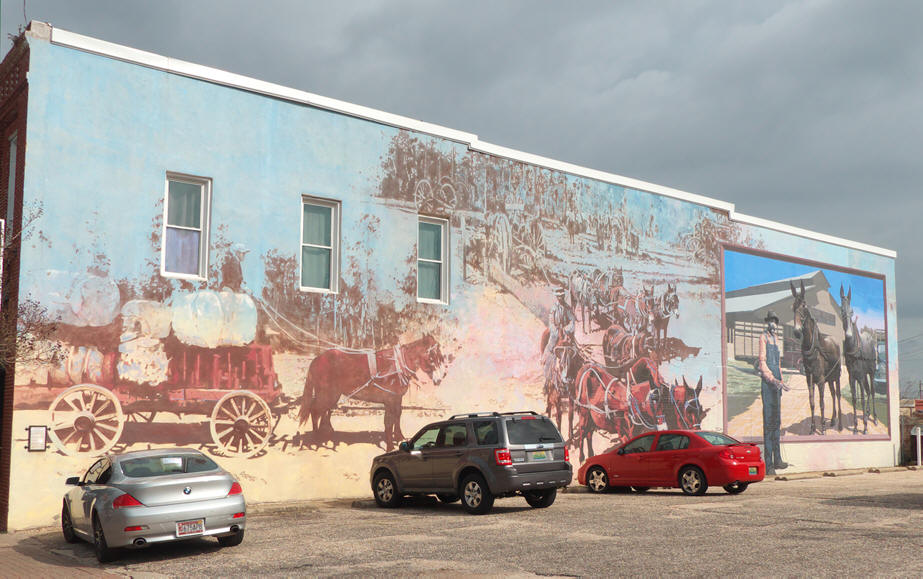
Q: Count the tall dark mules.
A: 2